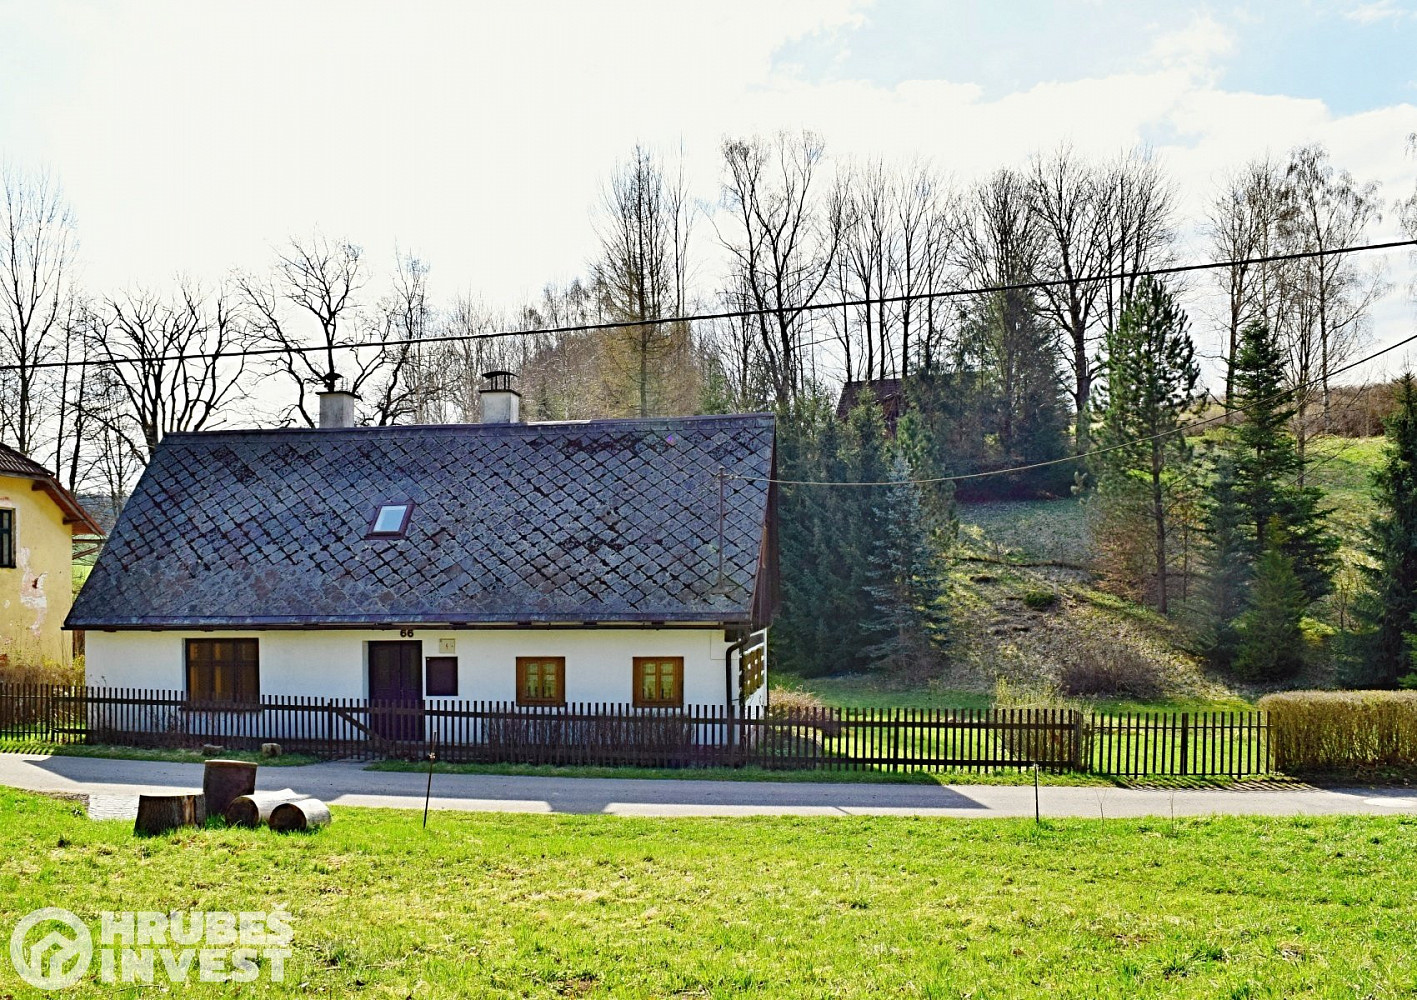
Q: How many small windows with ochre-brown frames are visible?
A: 2